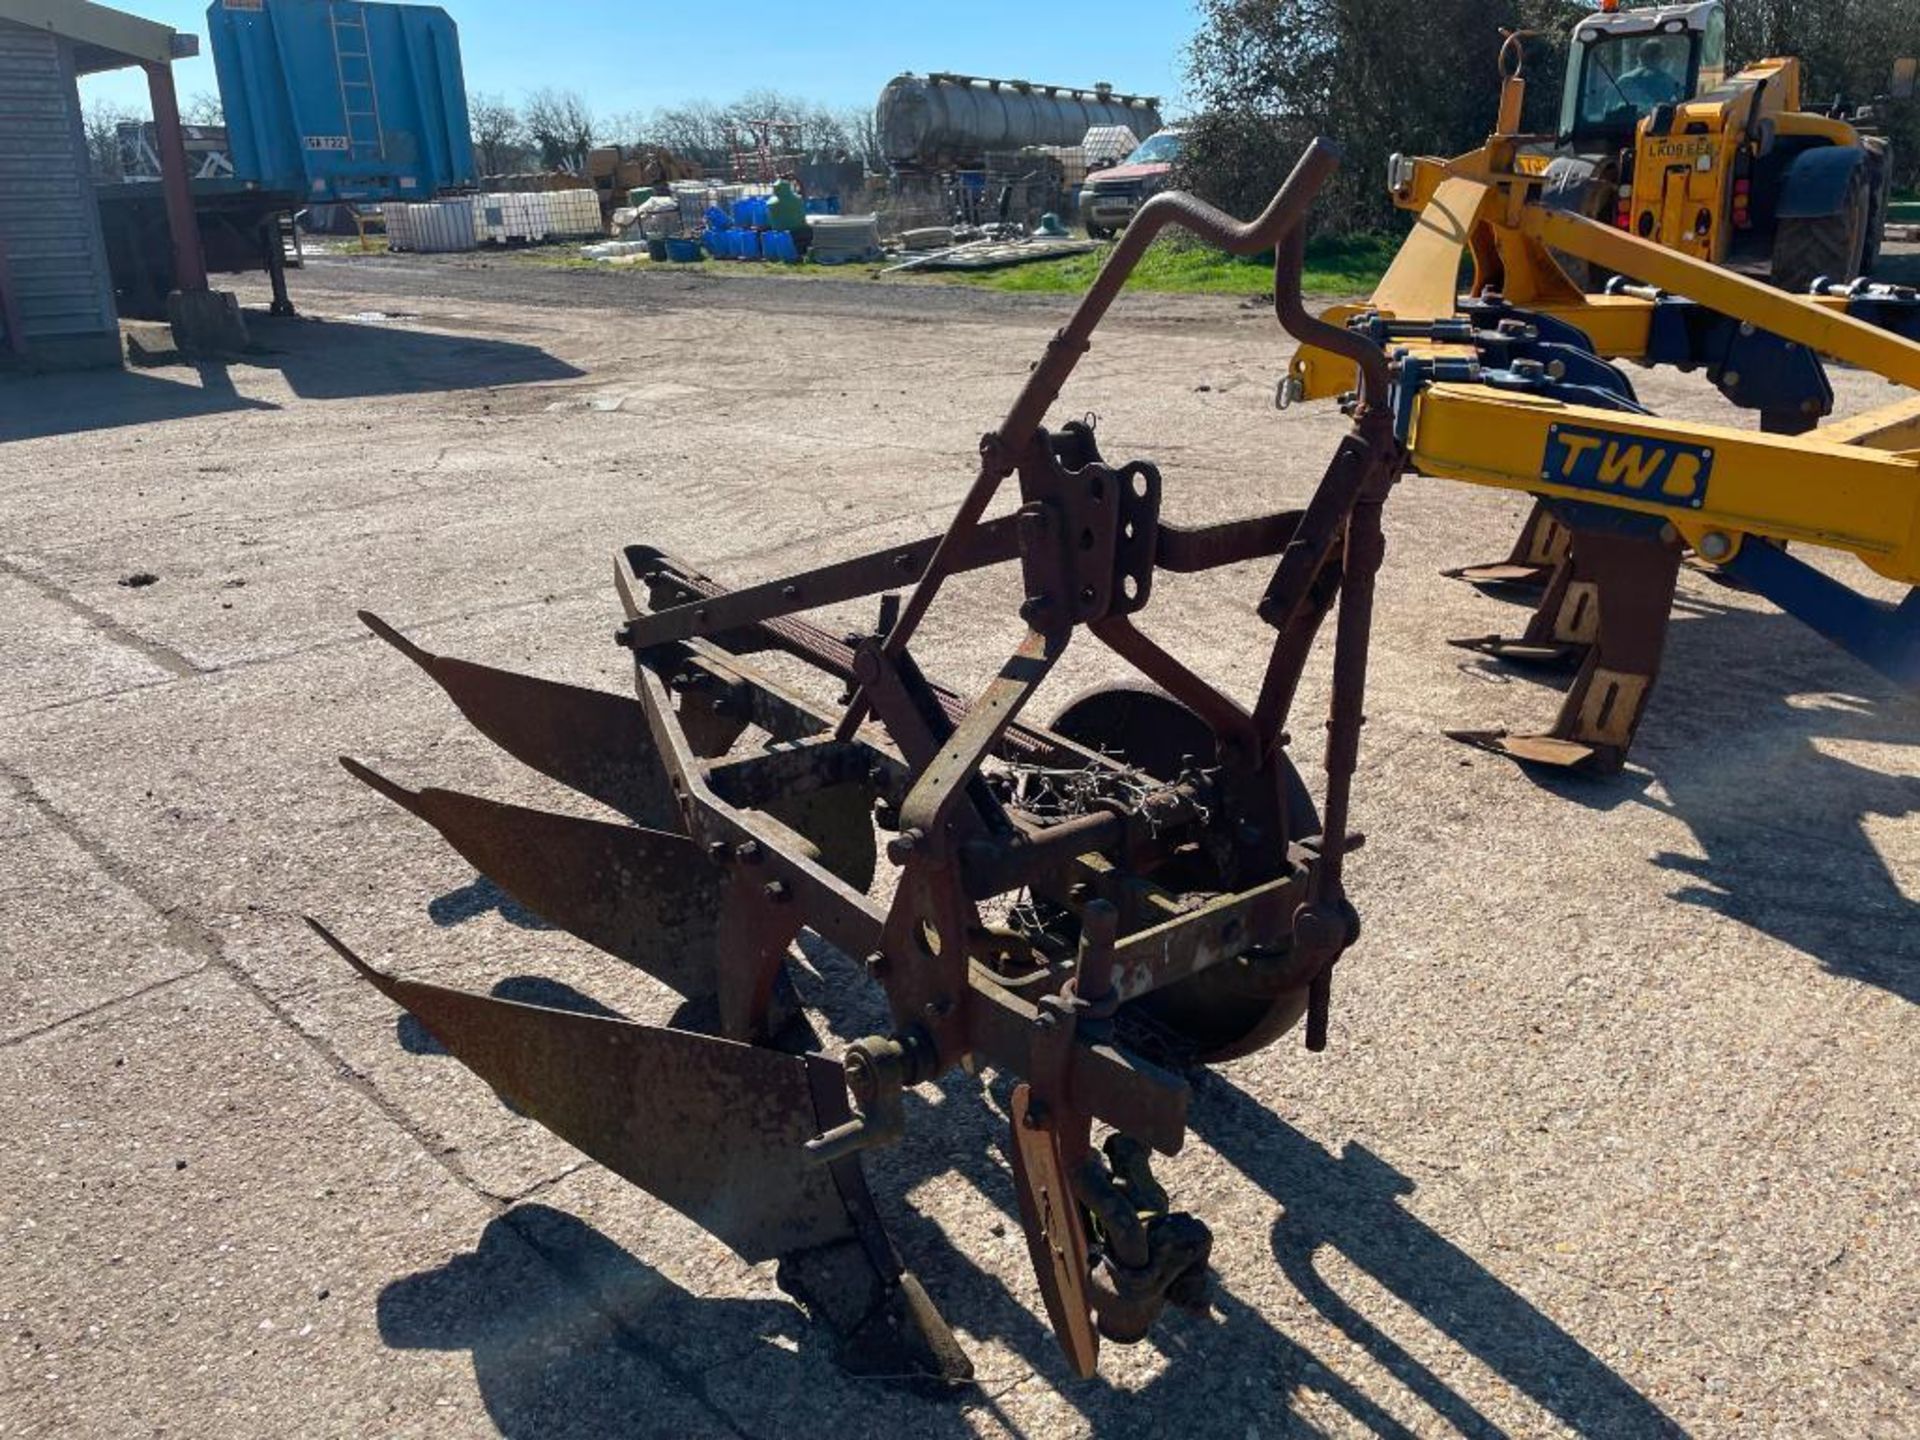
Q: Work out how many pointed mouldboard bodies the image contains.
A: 3